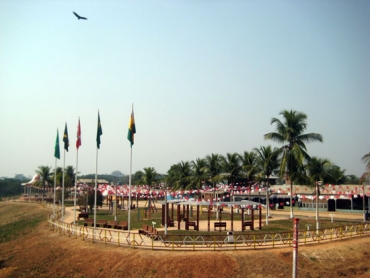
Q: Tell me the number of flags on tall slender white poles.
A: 5